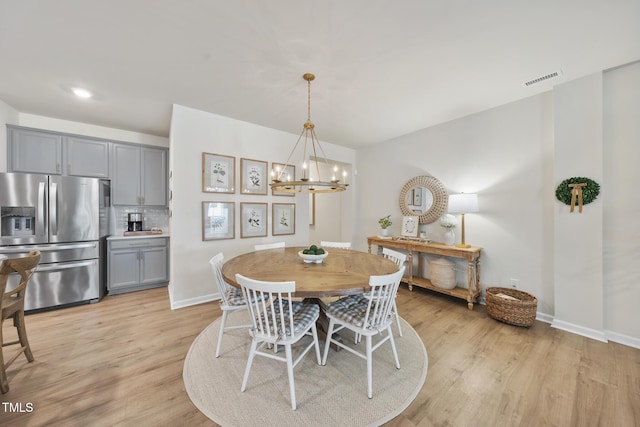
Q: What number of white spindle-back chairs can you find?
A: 6